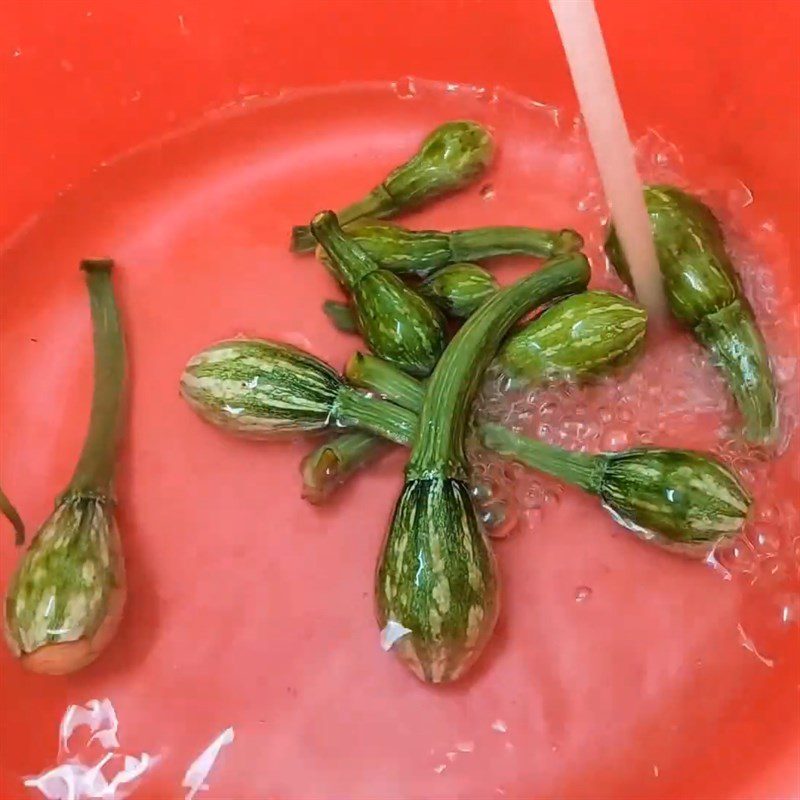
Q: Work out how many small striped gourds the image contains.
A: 10